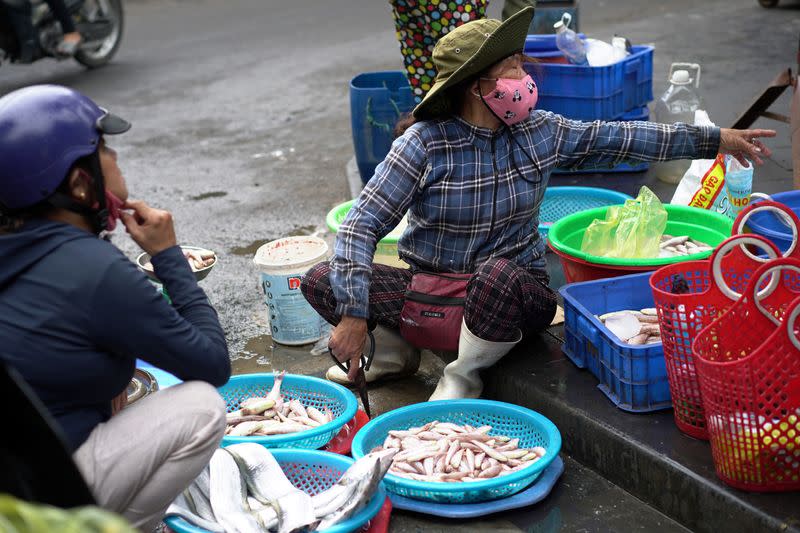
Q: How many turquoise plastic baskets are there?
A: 4